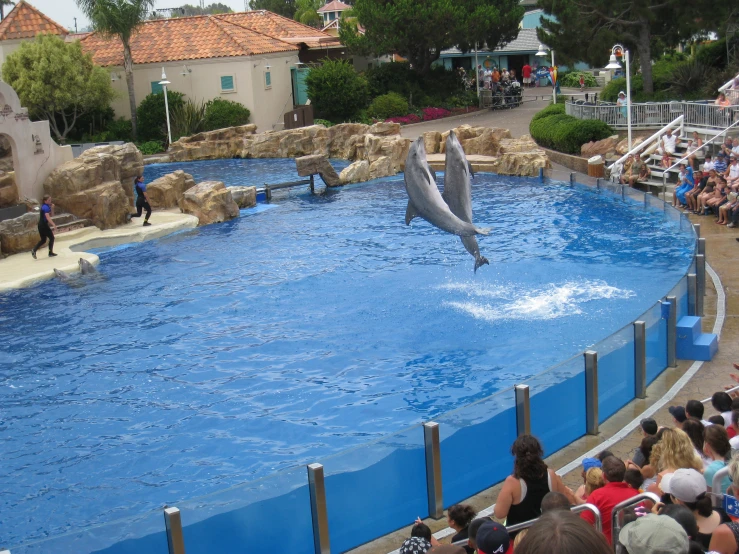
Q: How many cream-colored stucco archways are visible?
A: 1